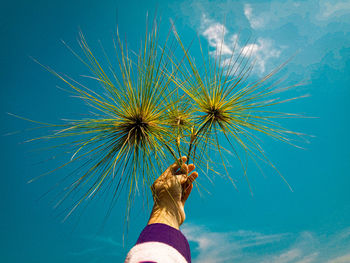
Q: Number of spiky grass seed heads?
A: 3